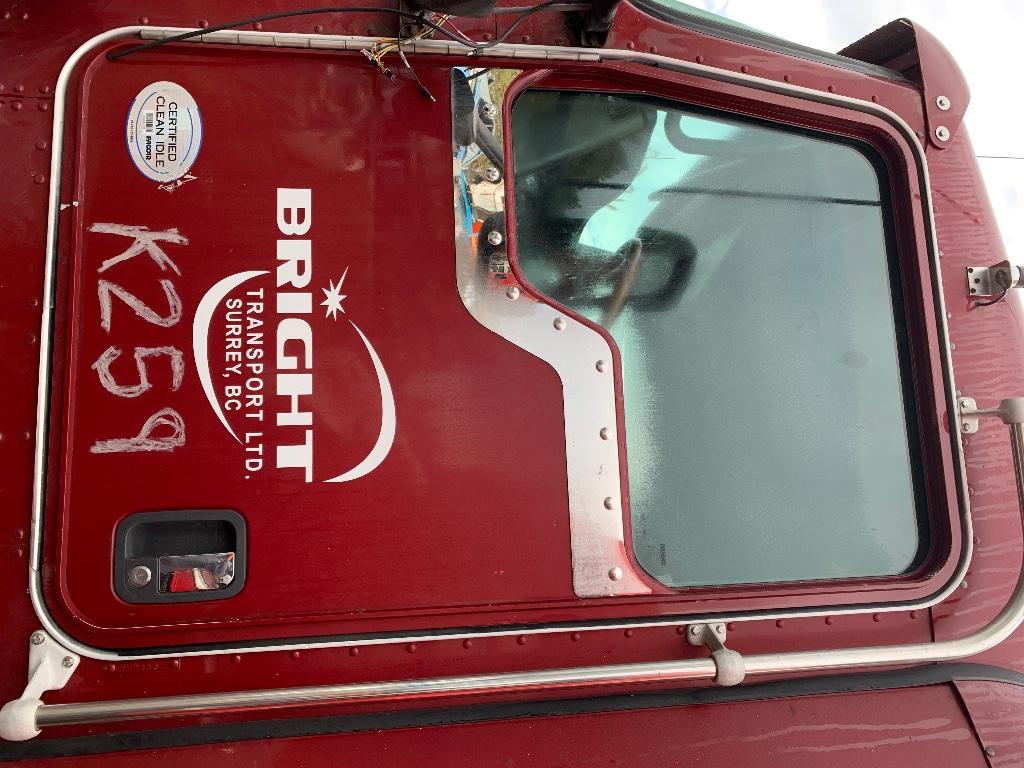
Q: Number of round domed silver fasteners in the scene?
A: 9